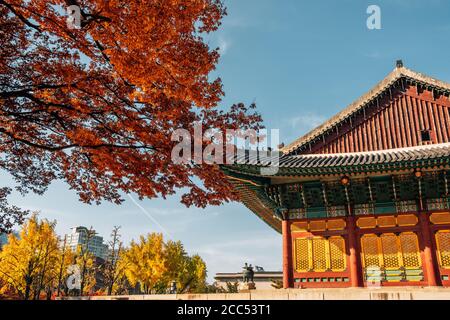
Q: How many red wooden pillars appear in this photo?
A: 3